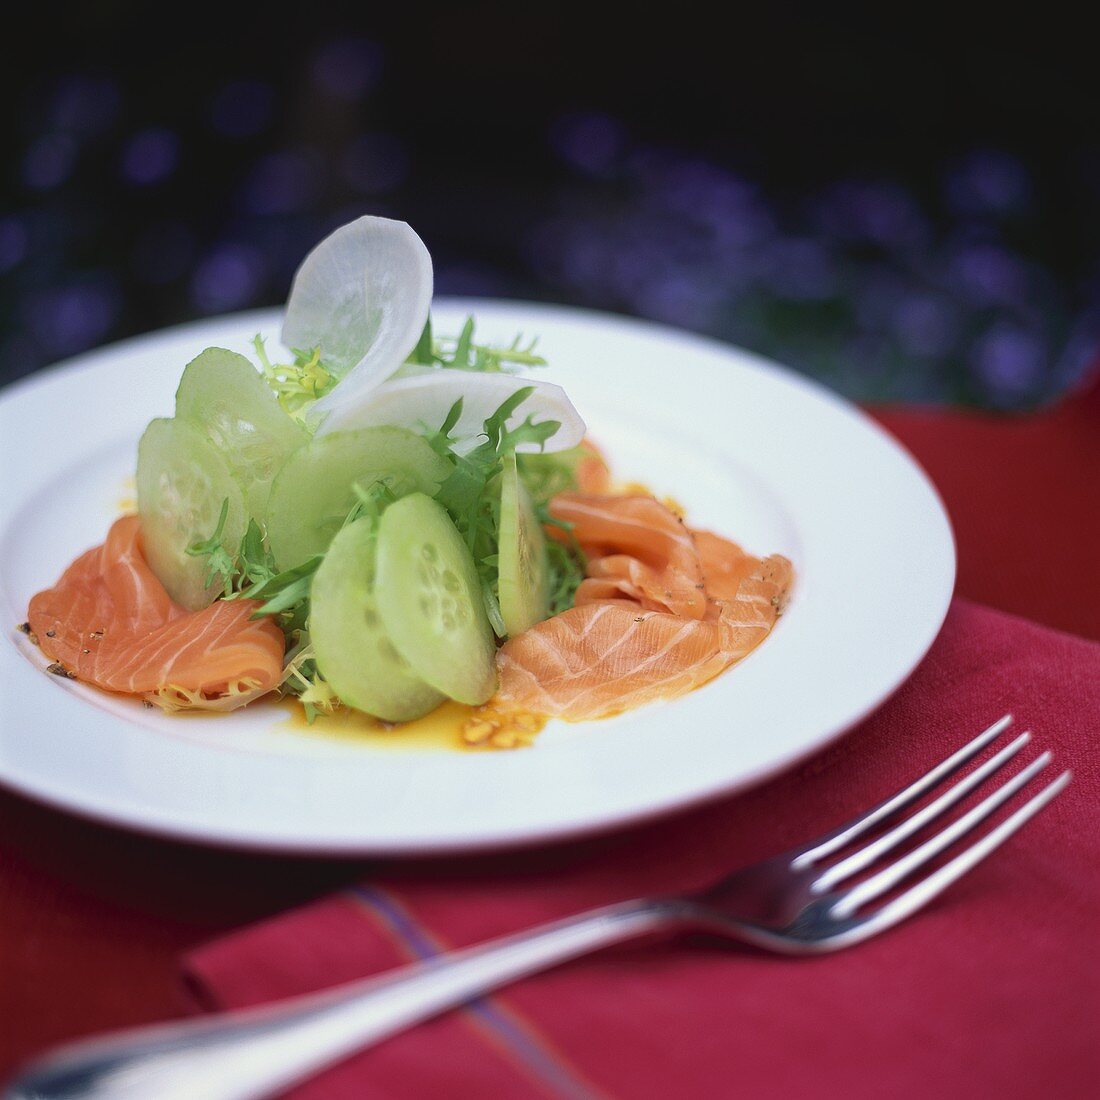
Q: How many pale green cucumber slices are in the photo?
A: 6